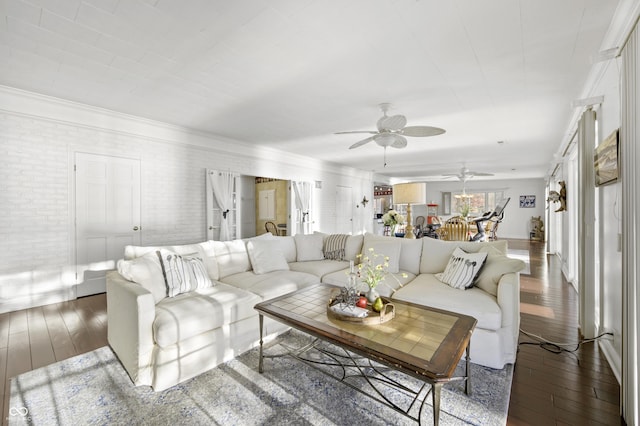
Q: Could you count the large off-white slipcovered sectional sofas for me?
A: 1